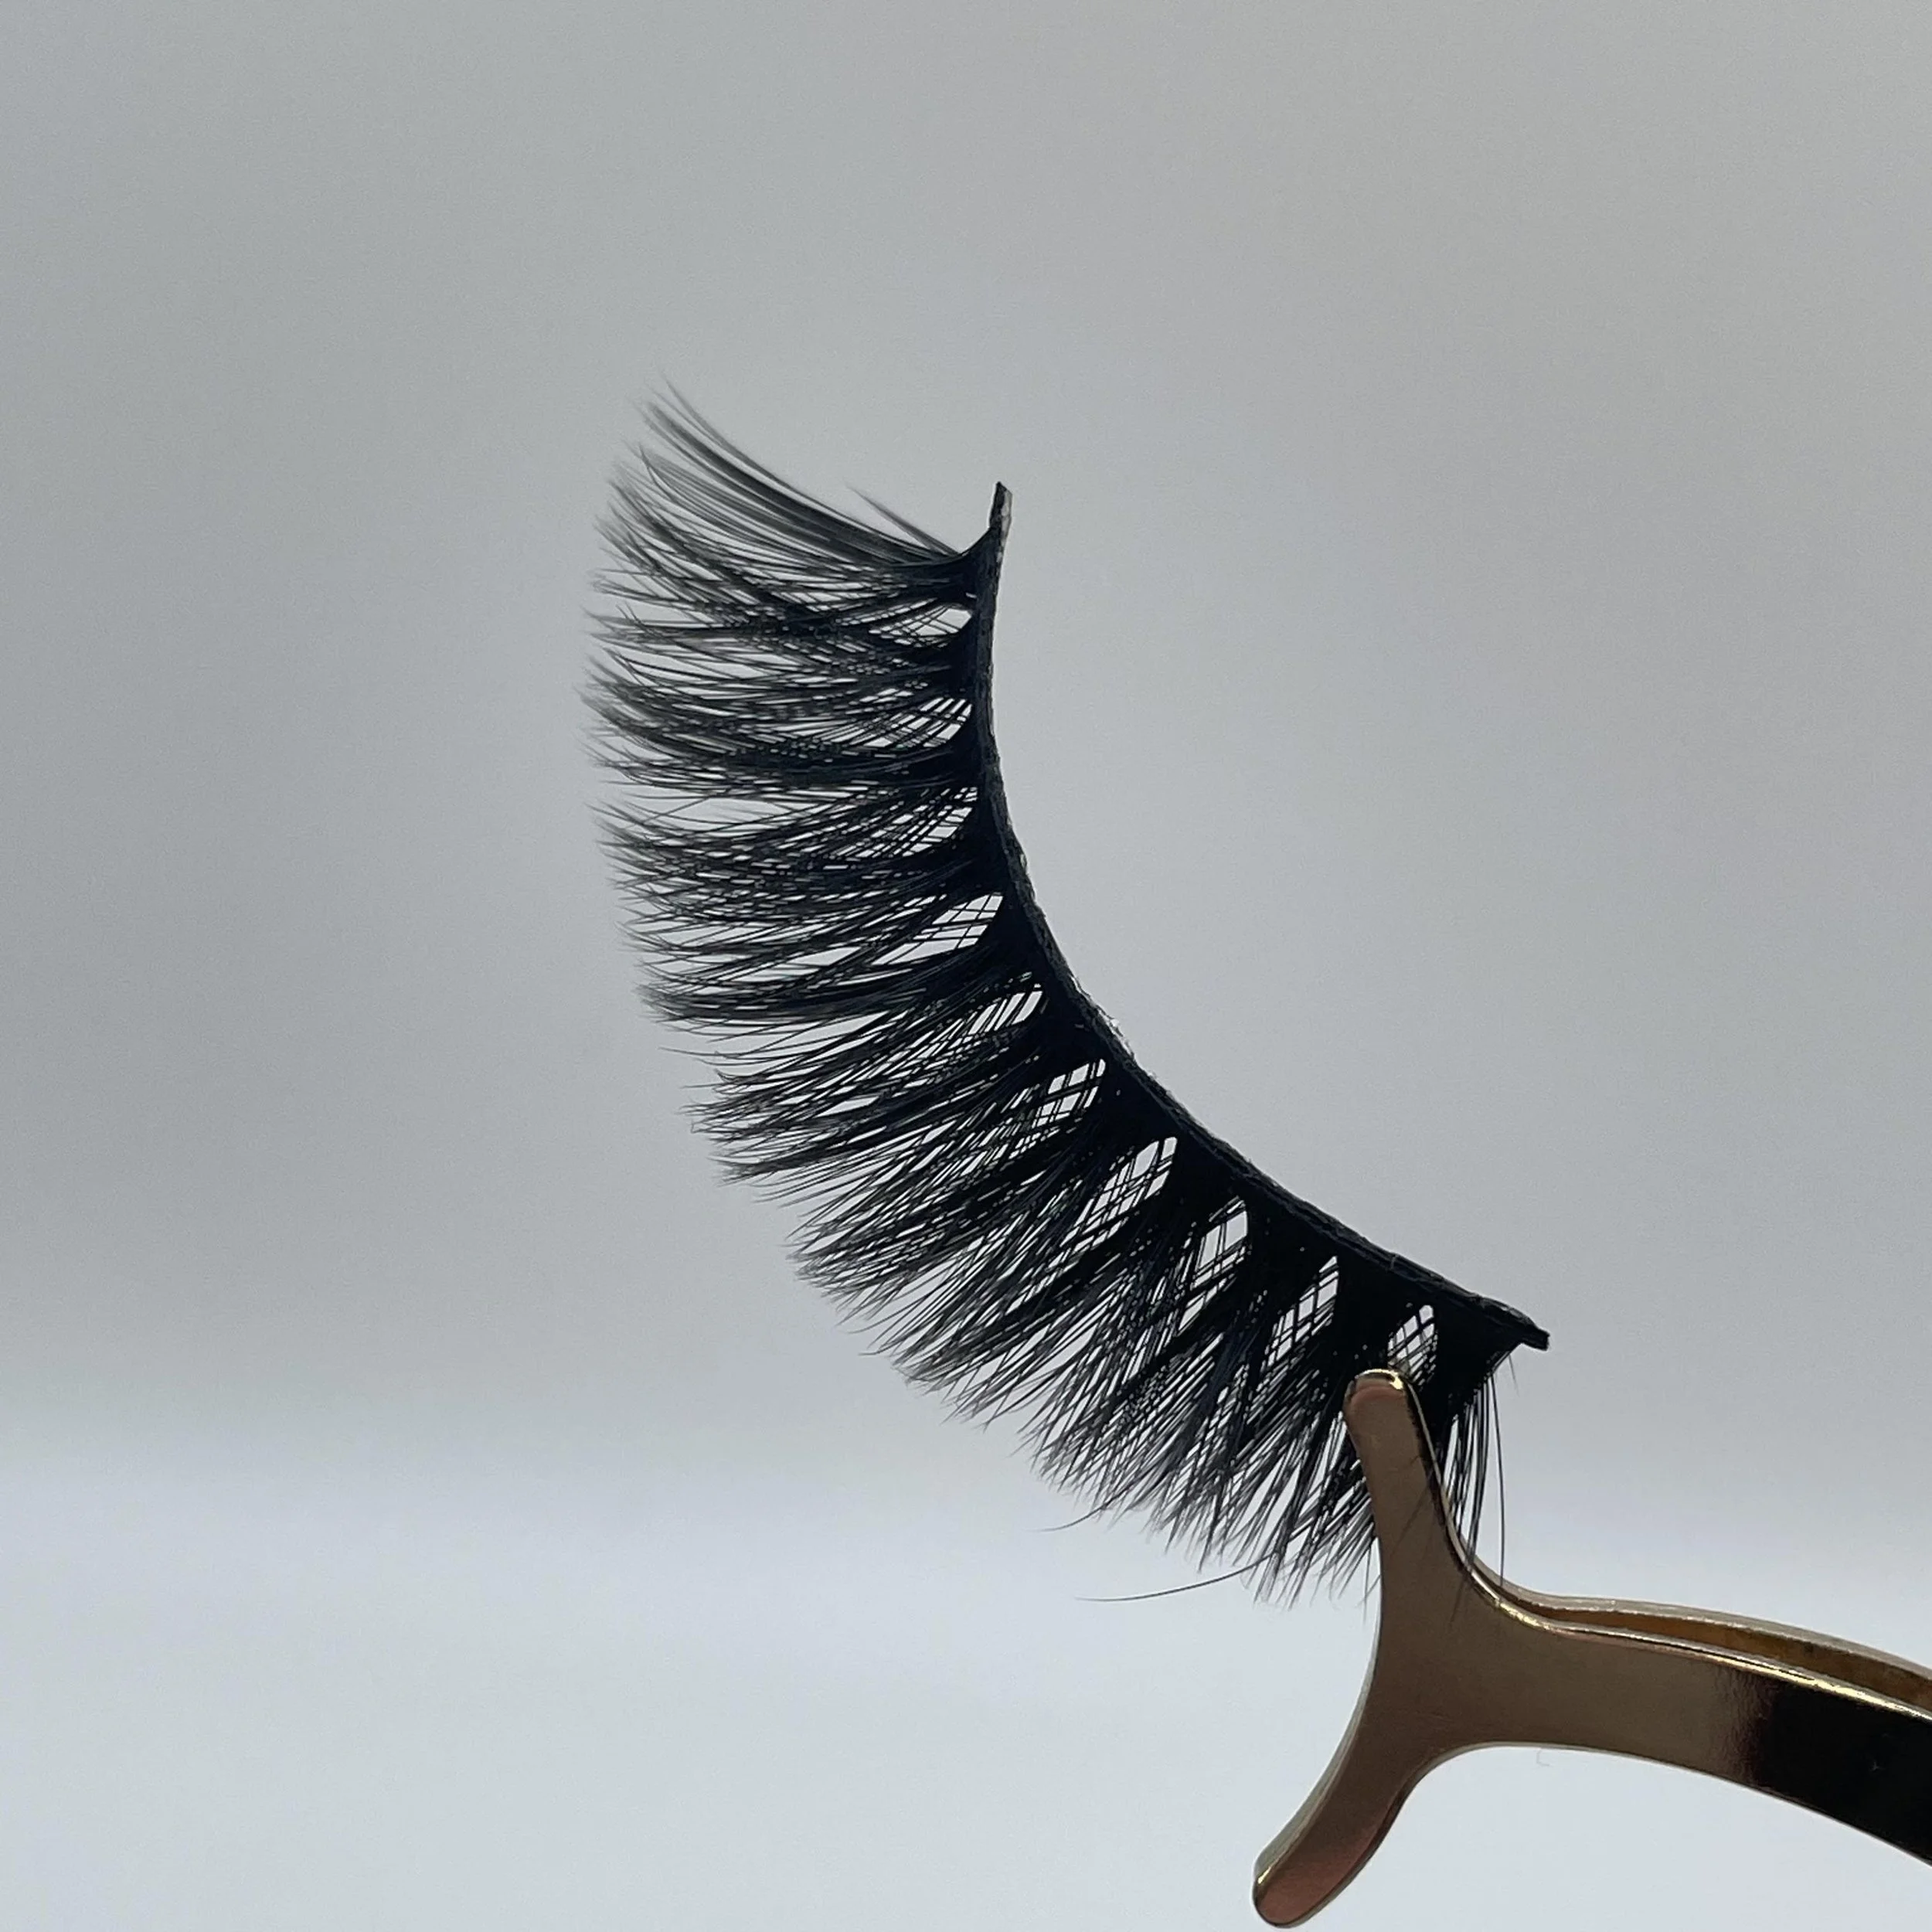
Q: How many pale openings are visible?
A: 10